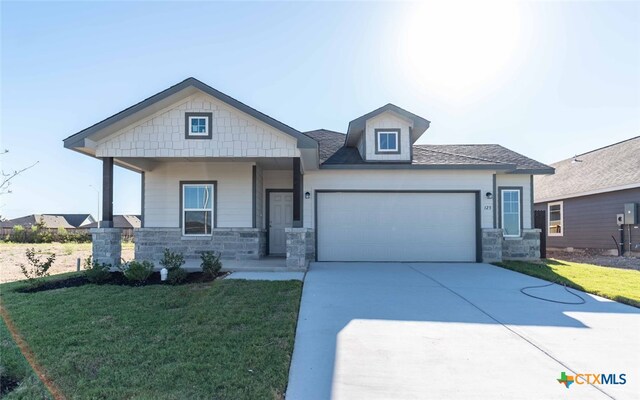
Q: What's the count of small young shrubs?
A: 5